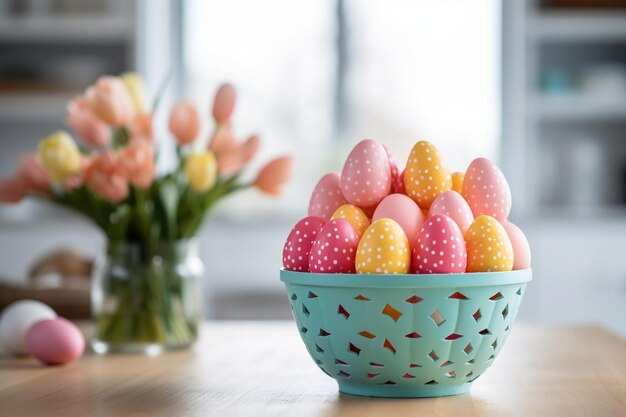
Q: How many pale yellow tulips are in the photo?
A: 3